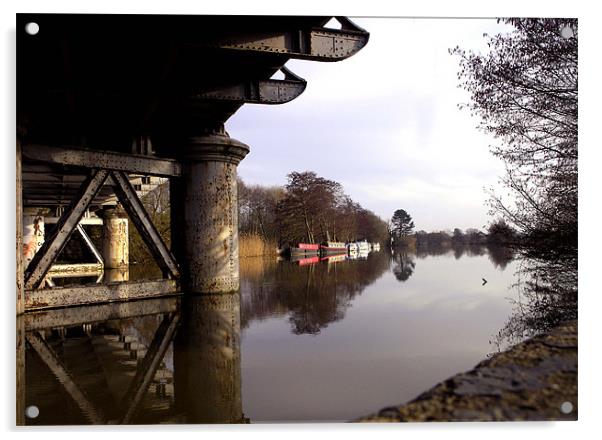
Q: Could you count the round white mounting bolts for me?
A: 4